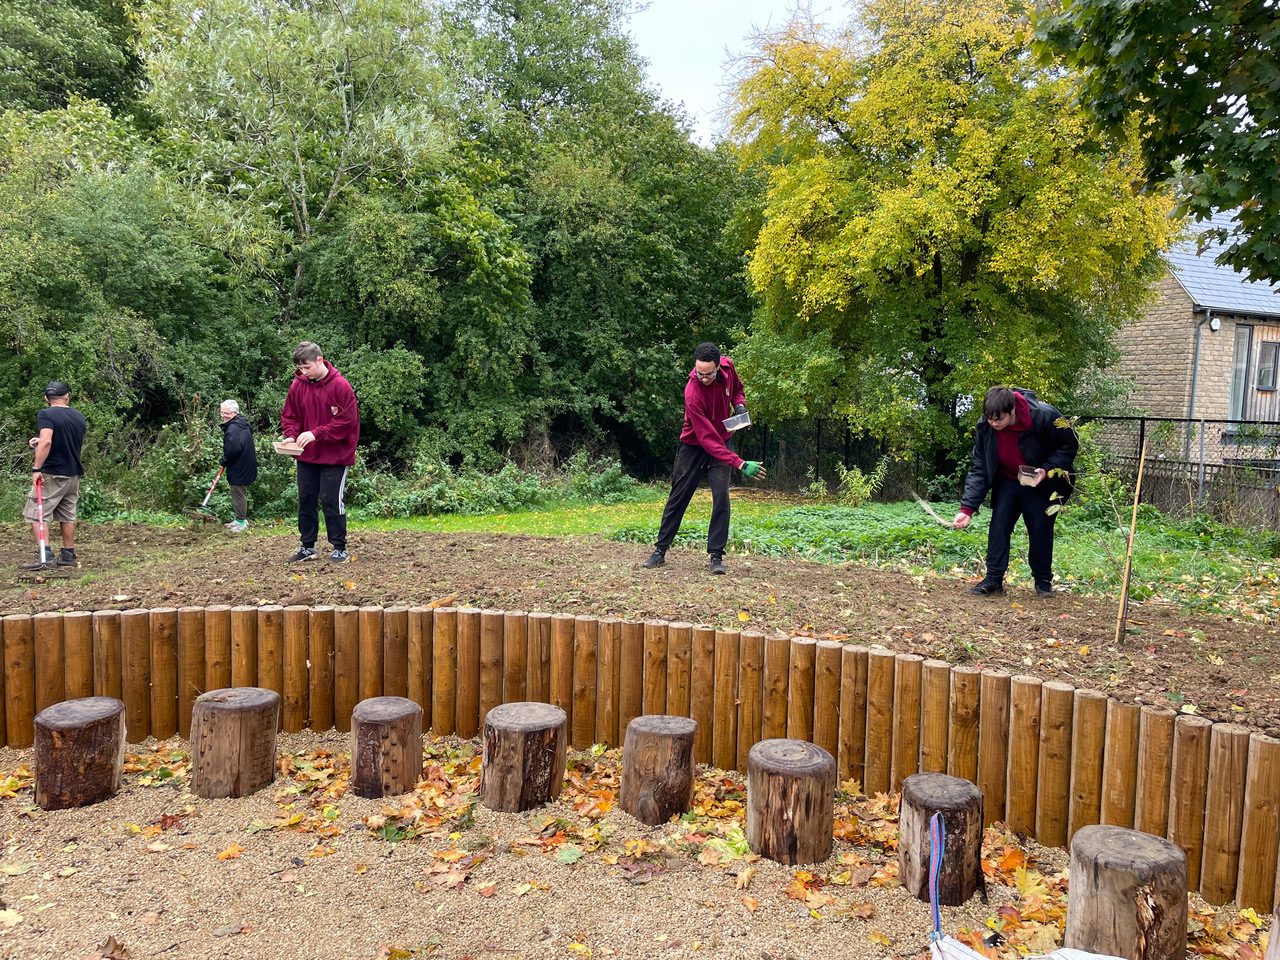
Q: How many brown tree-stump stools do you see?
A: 8